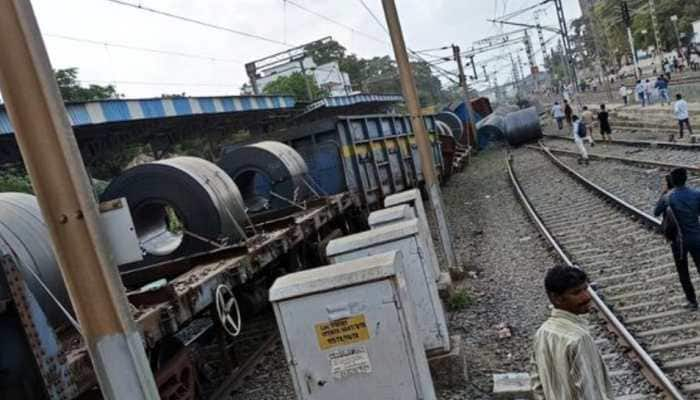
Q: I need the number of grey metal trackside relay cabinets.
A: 4